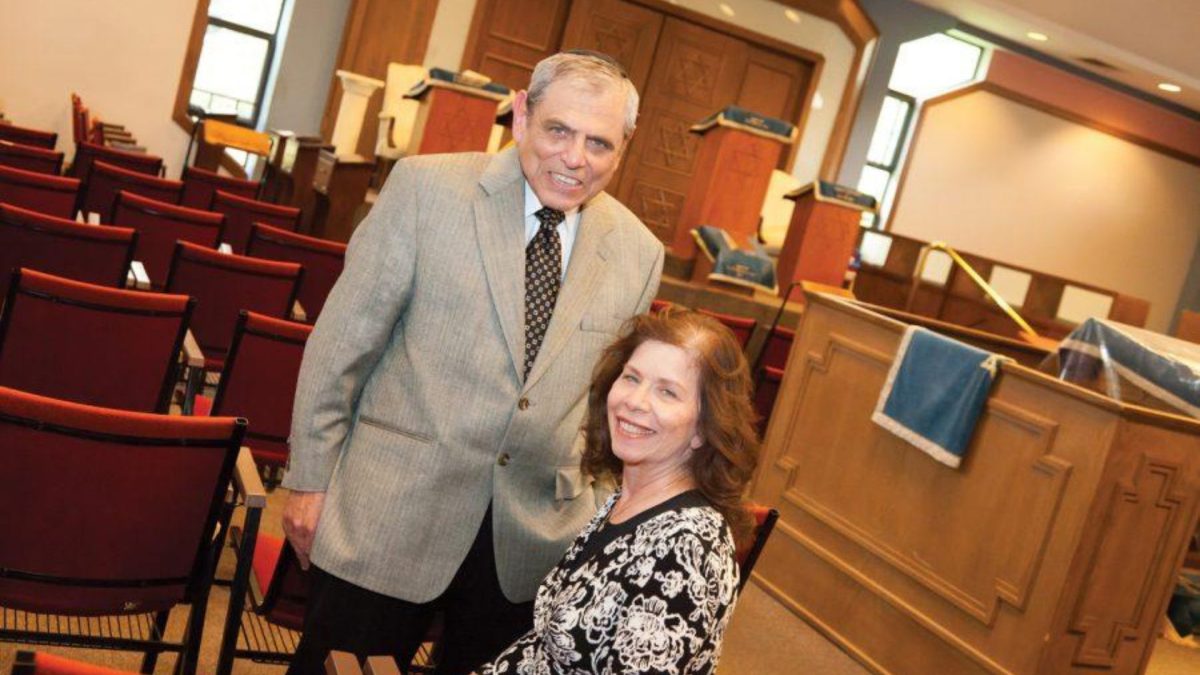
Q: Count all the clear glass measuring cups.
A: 0